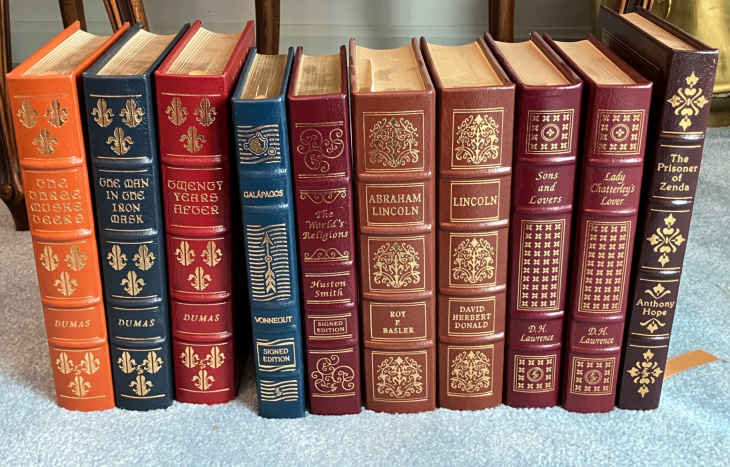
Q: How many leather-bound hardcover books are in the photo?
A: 10